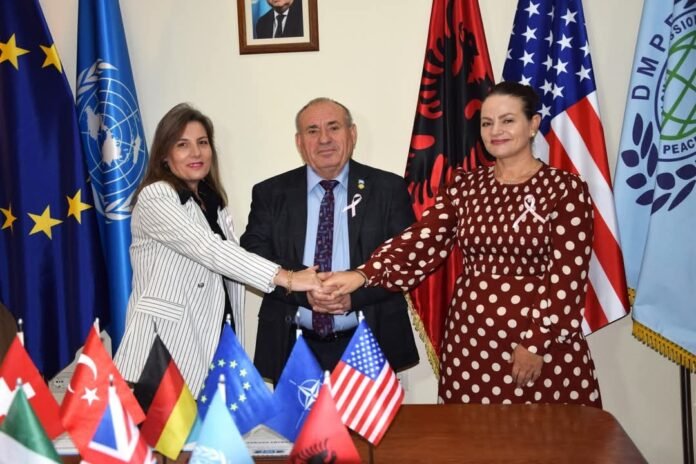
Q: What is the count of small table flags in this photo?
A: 10